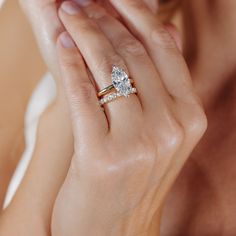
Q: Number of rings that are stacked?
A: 2